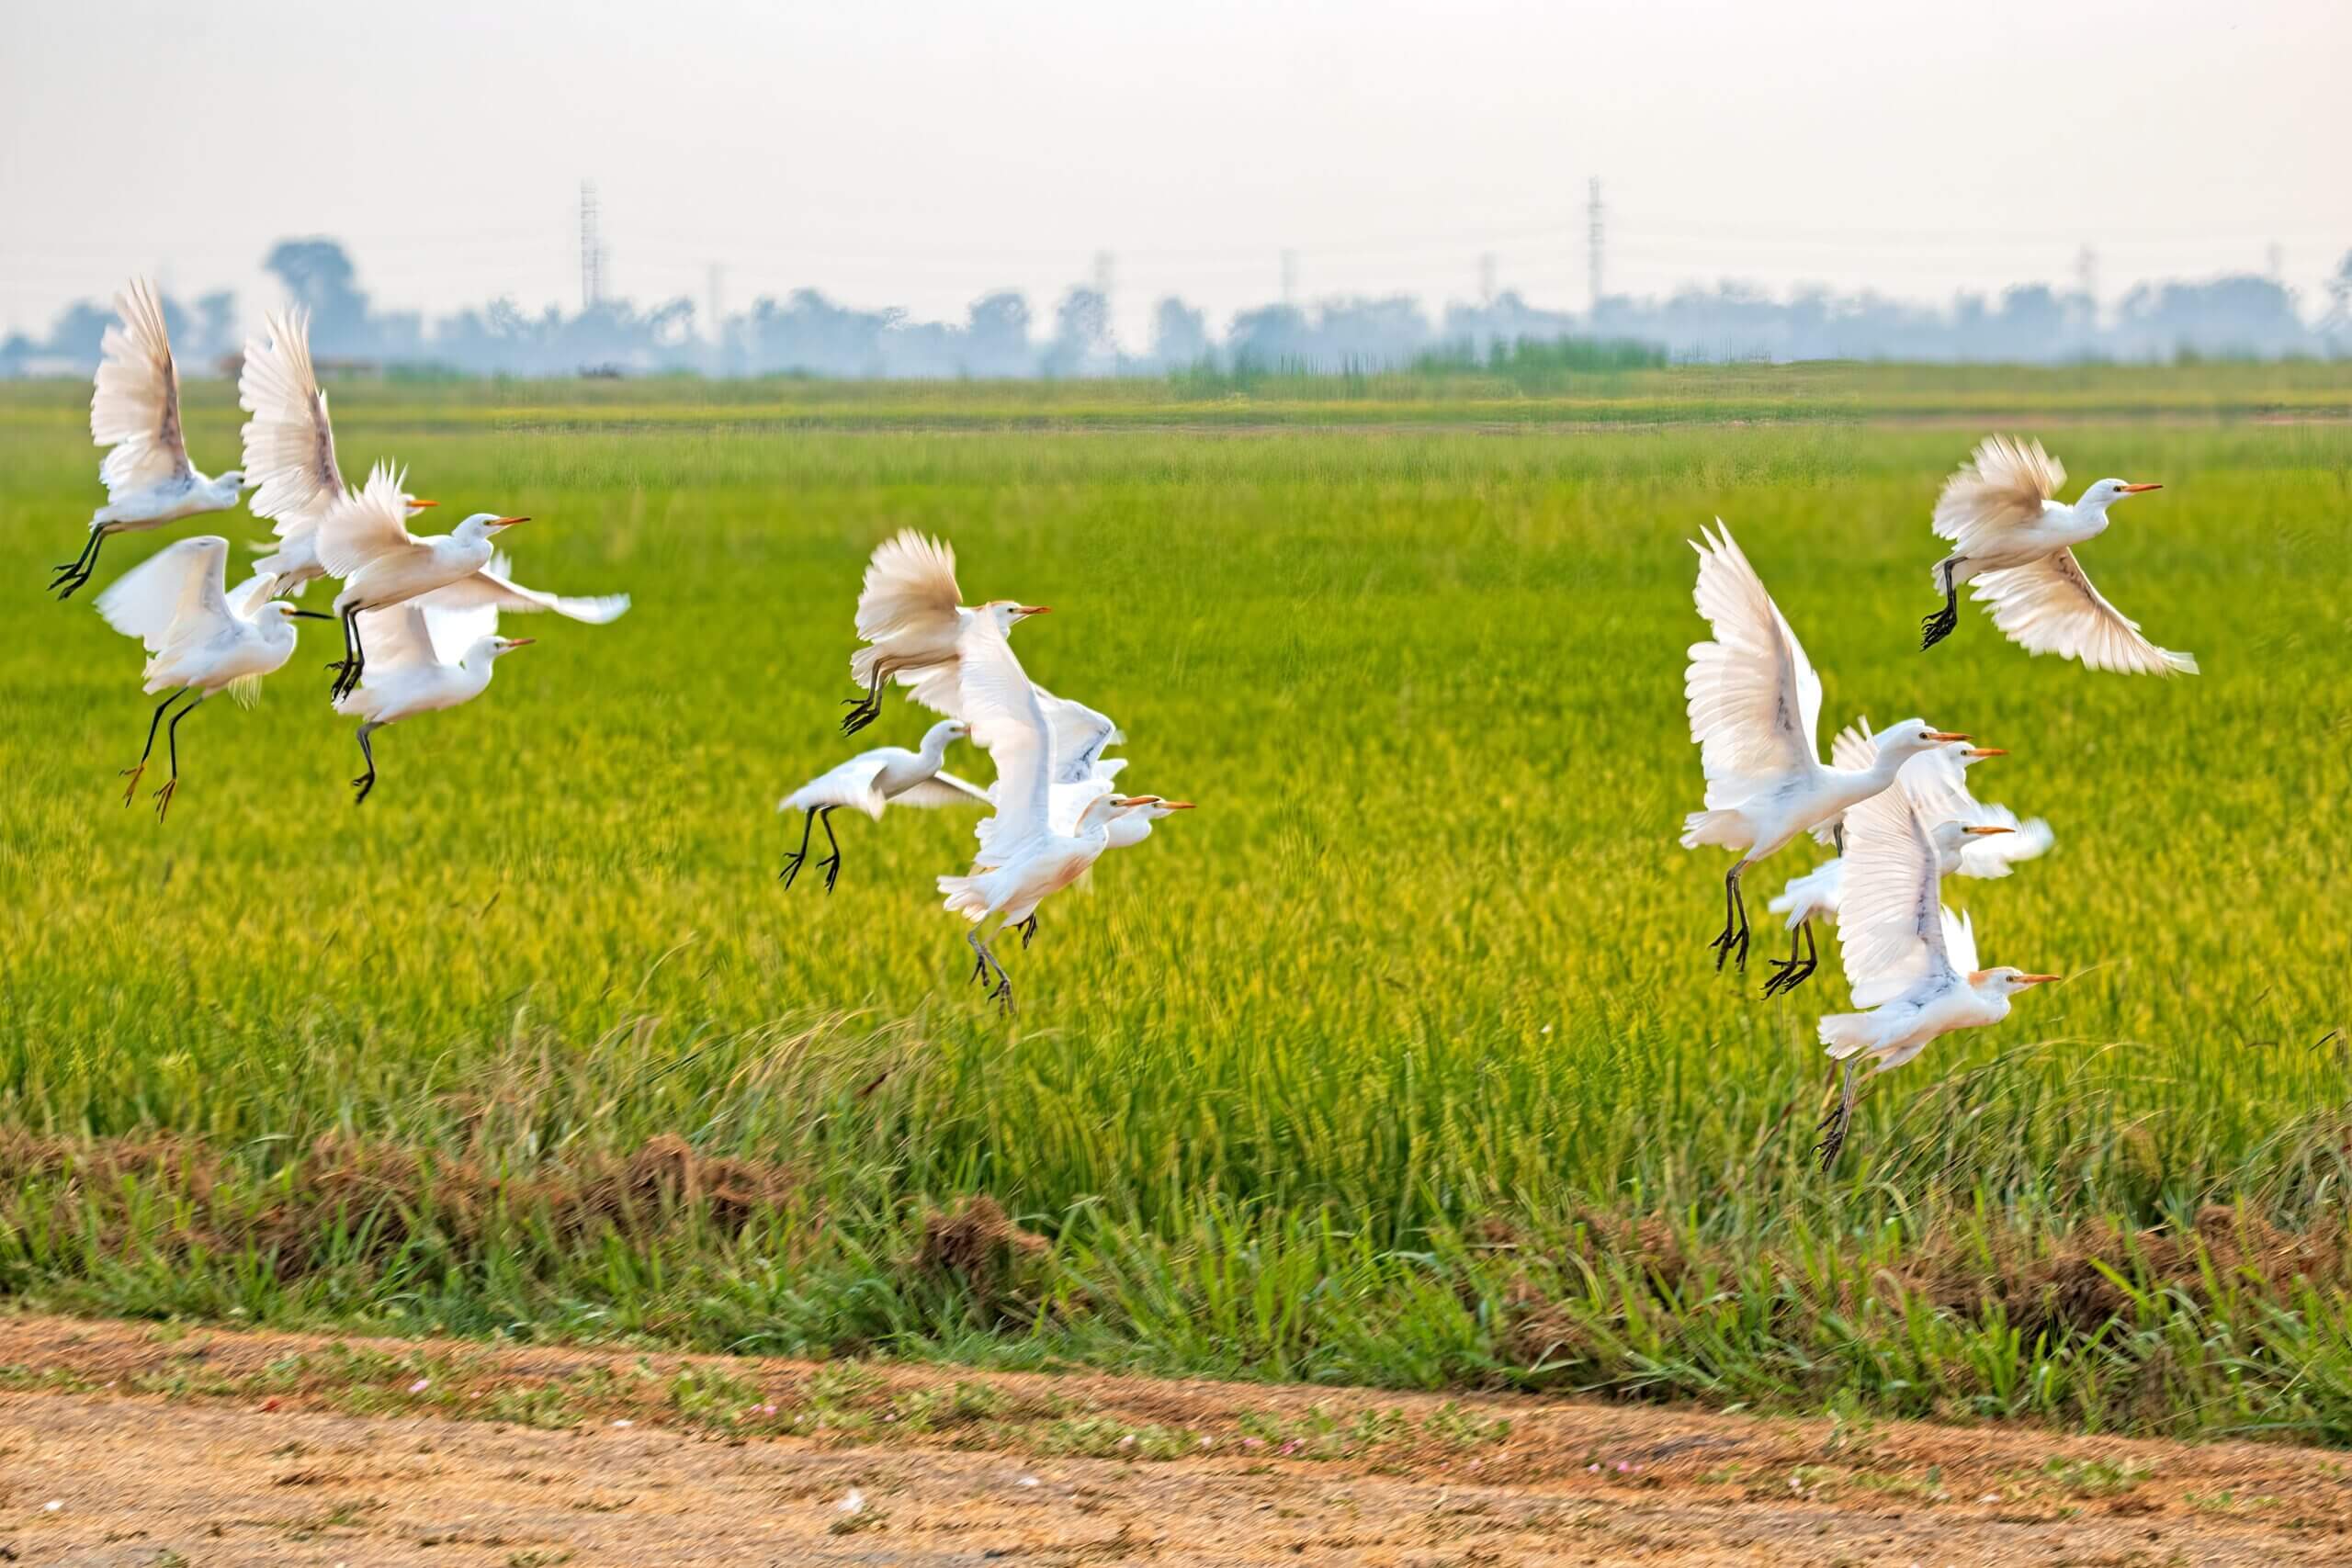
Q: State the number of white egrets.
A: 14